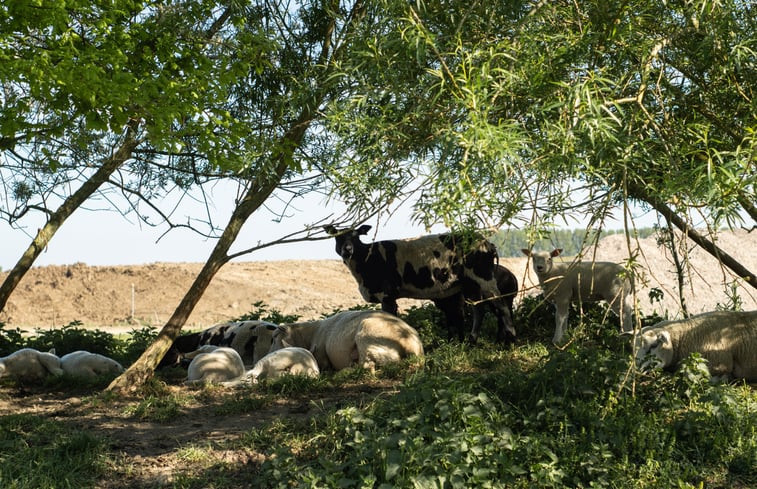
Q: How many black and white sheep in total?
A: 2